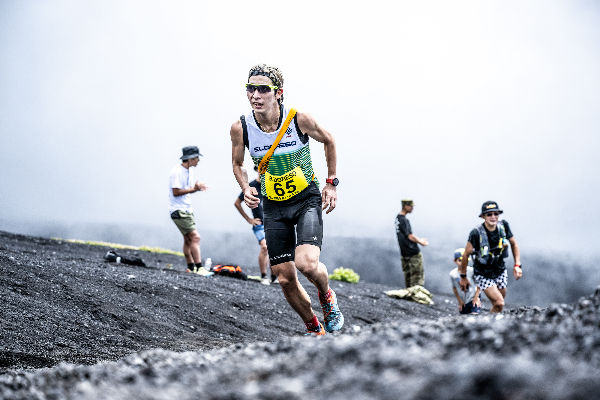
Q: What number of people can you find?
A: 6